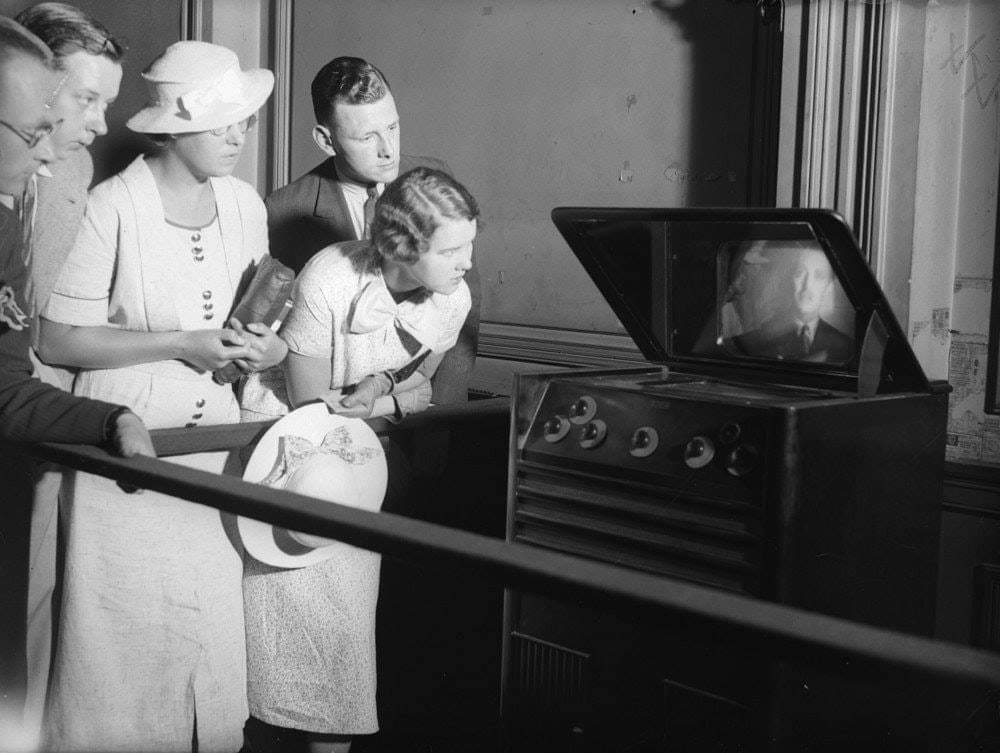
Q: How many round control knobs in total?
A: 7